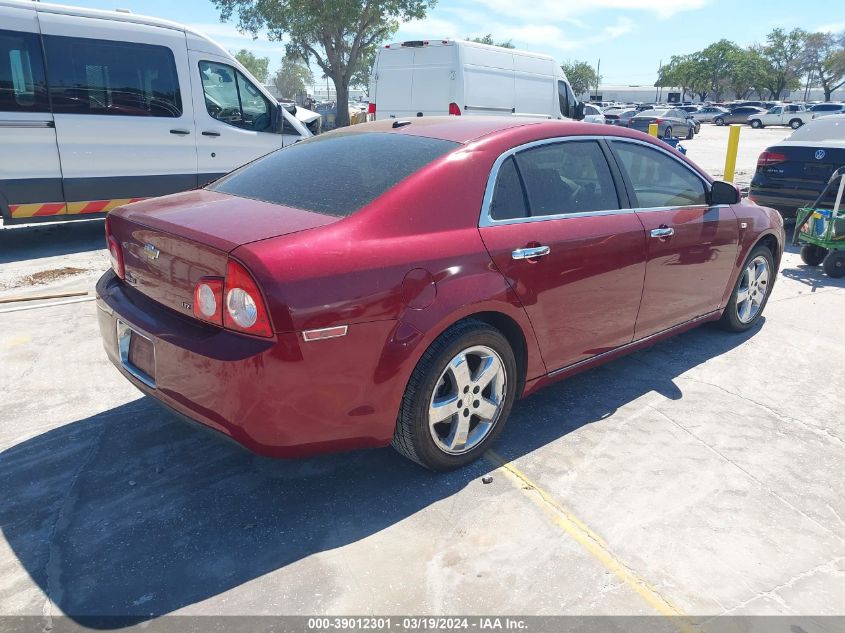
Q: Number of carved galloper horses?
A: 0